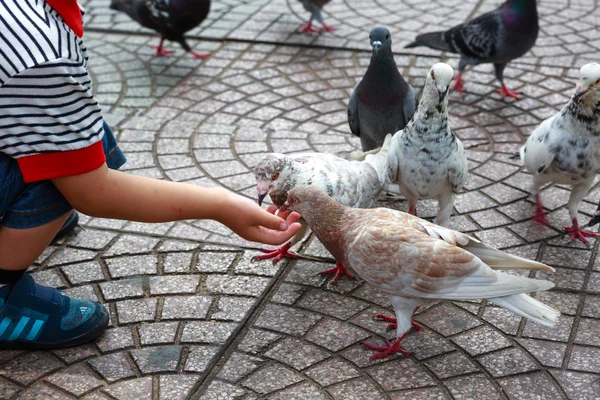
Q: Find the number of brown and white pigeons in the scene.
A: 1